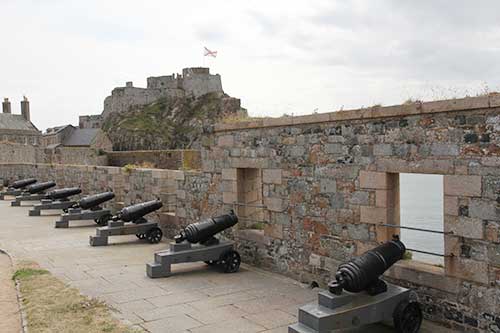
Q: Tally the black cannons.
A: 7